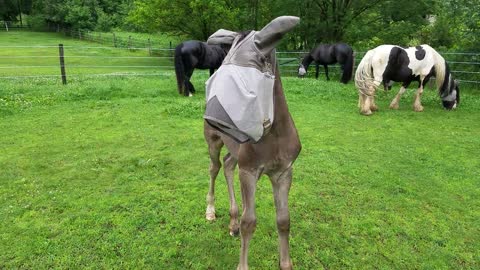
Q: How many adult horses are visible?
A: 3